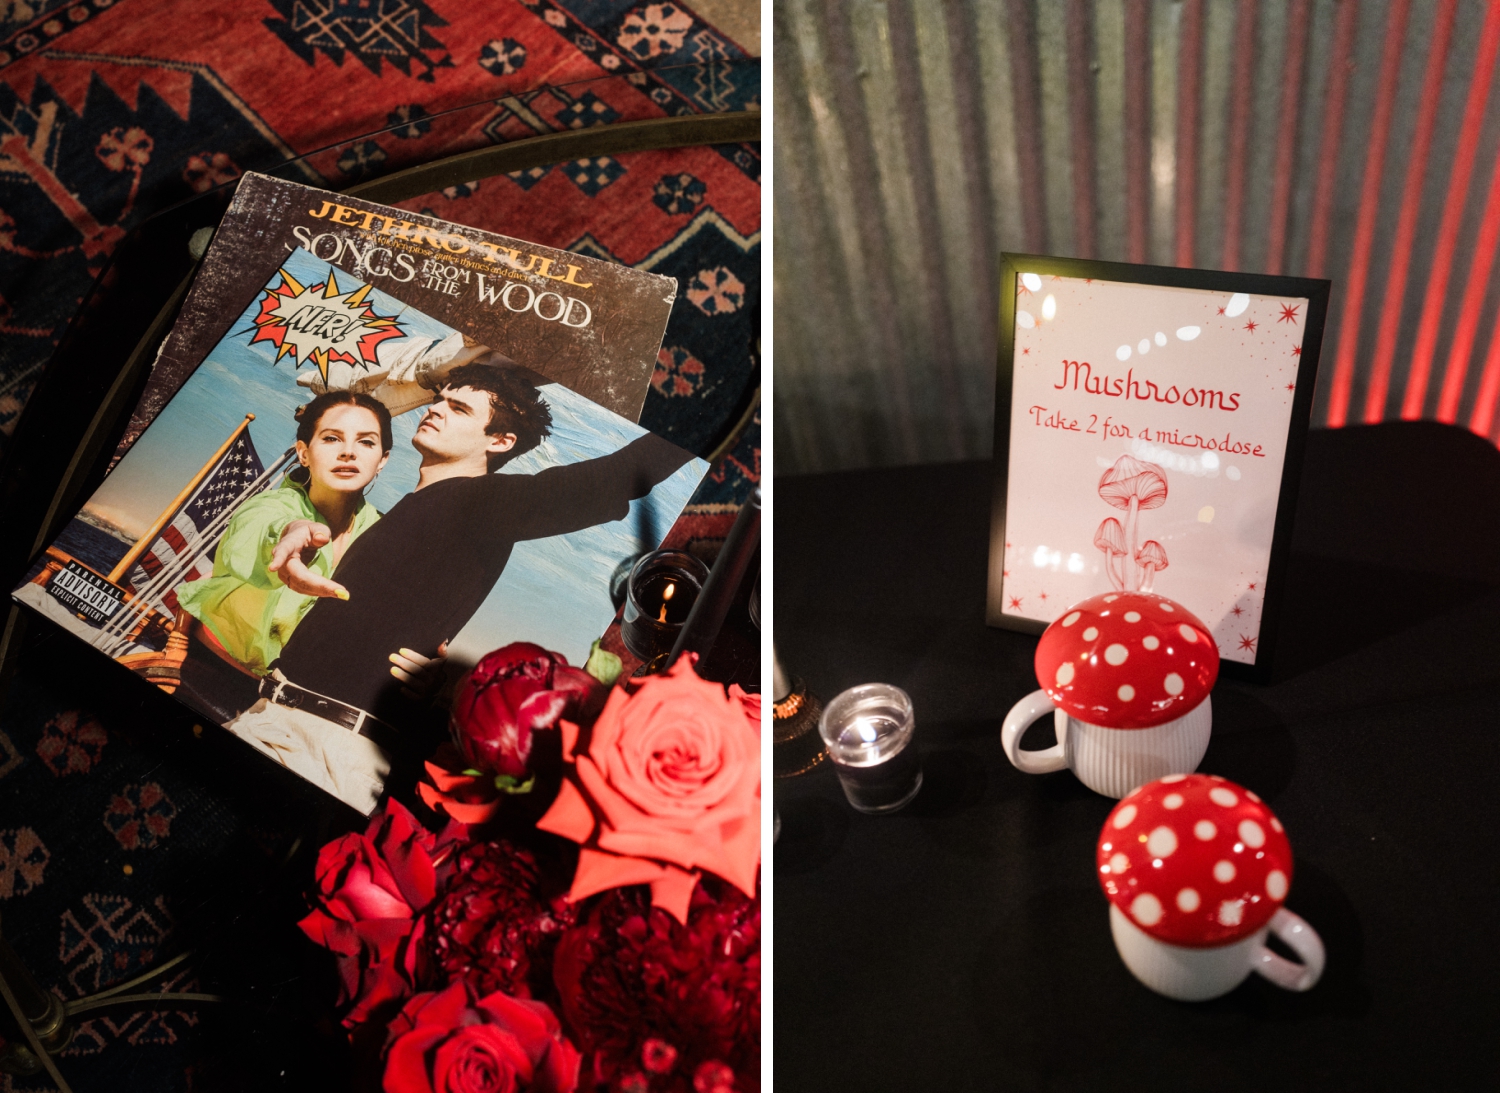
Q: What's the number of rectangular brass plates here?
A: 0